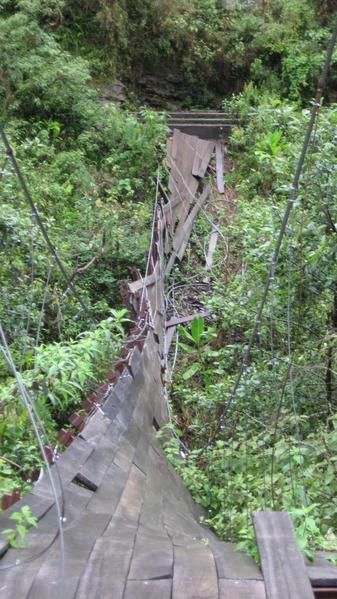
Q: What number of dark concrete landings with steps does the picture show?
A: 1